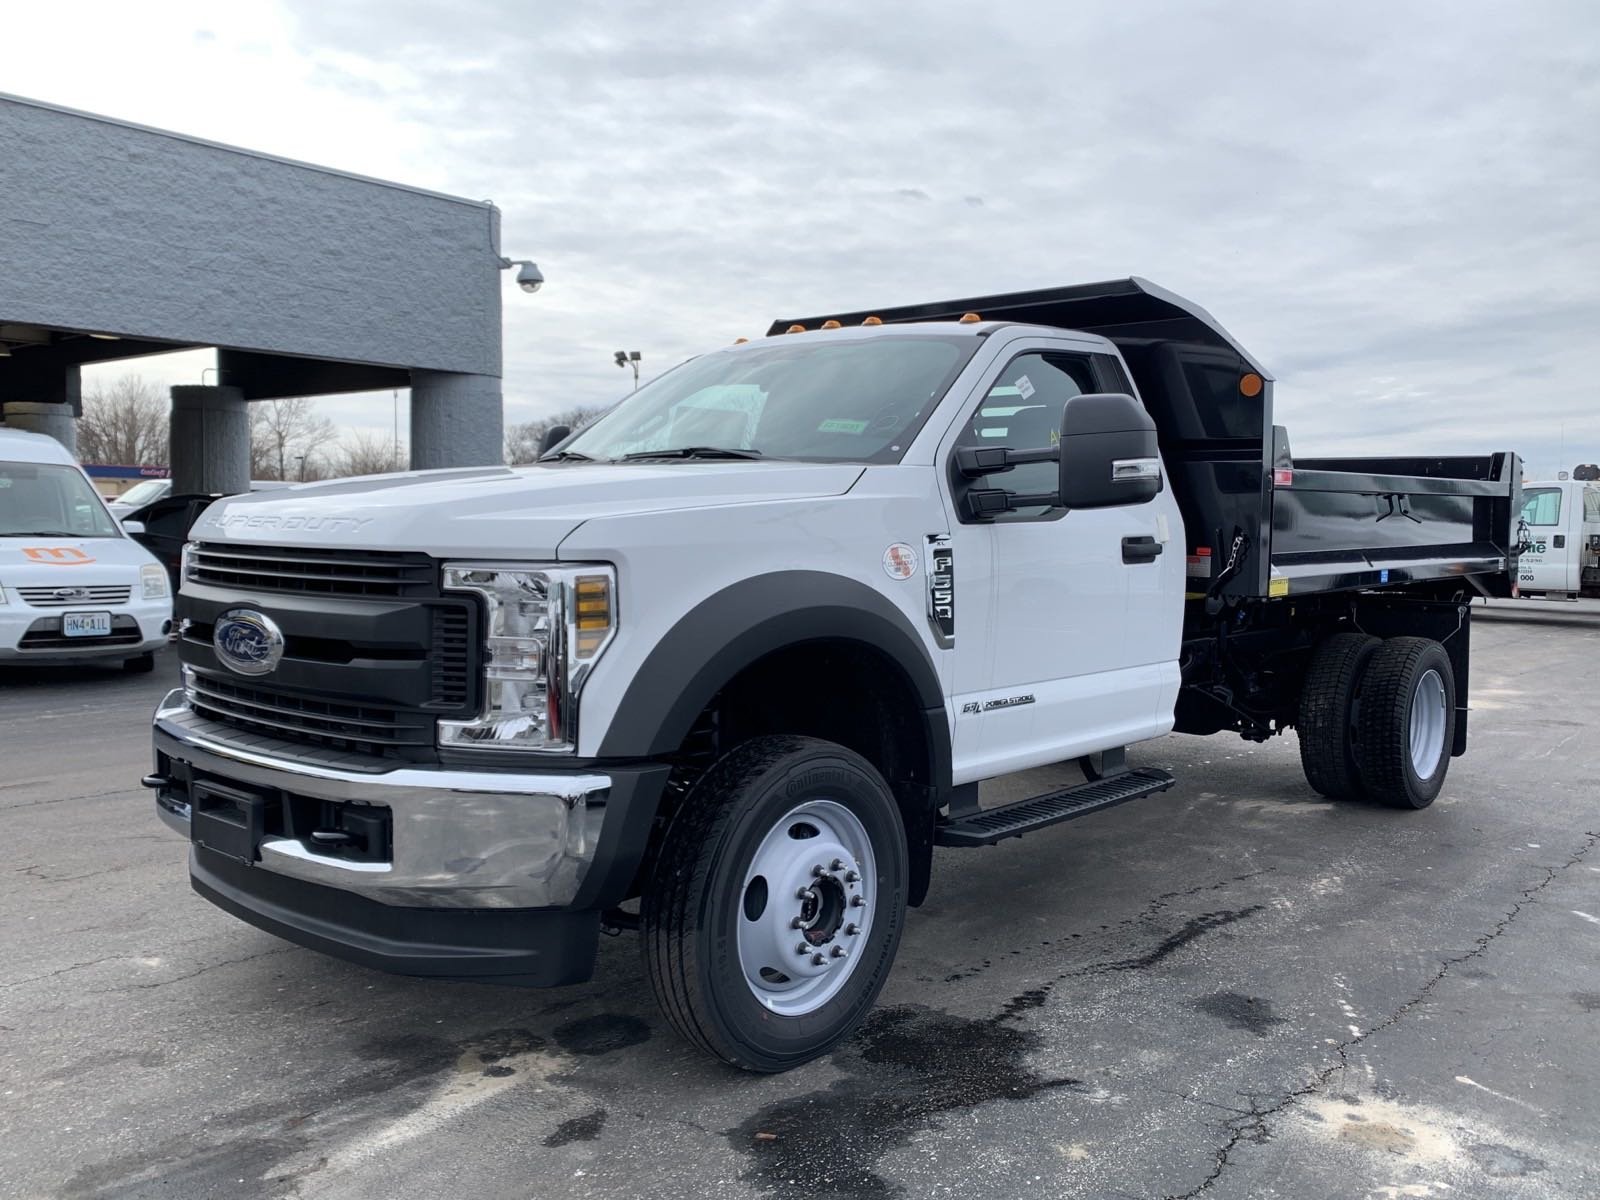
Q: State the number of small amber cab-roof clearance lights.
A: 5